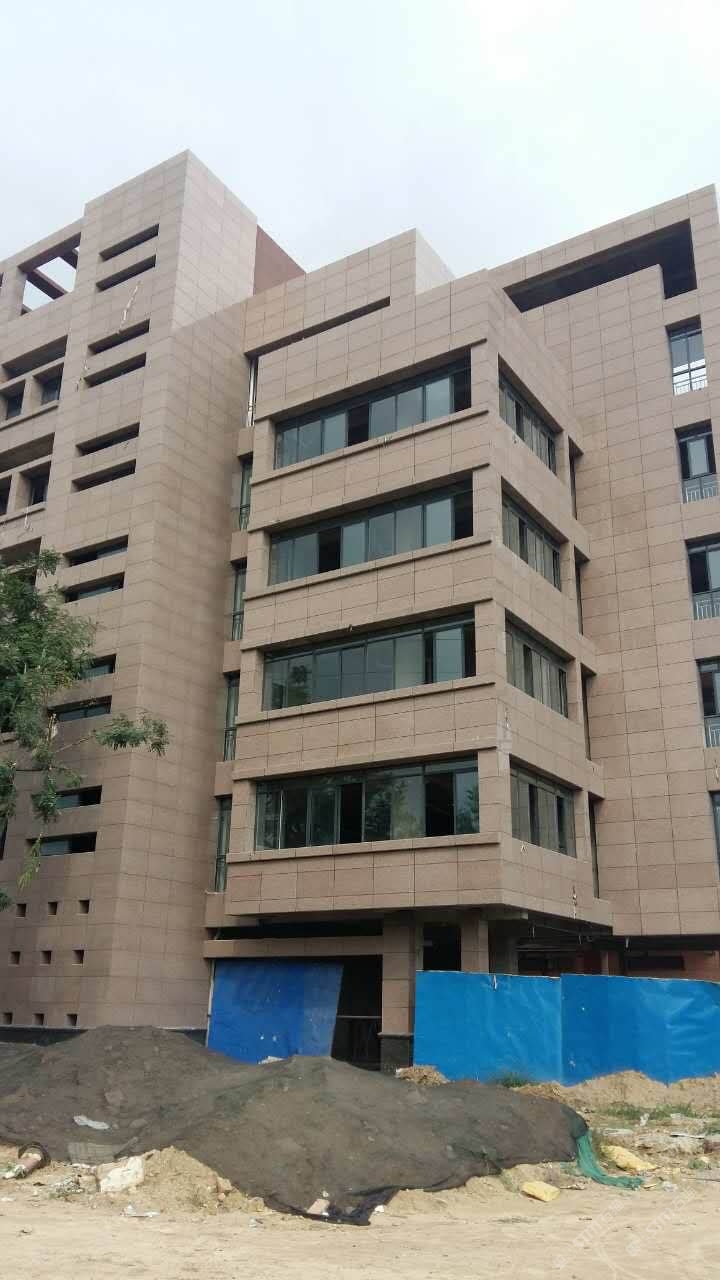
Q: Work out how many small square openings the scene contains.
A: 9